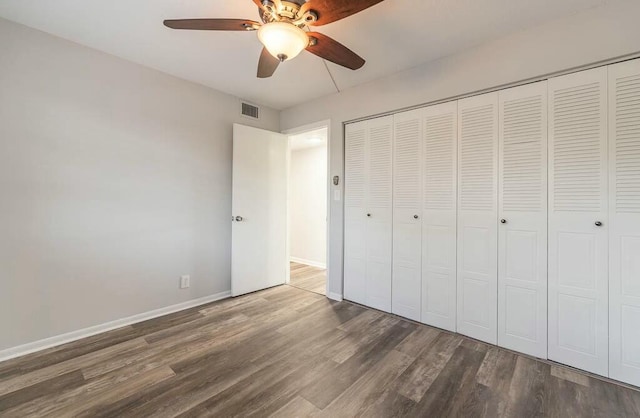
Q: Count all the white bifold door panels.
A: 8